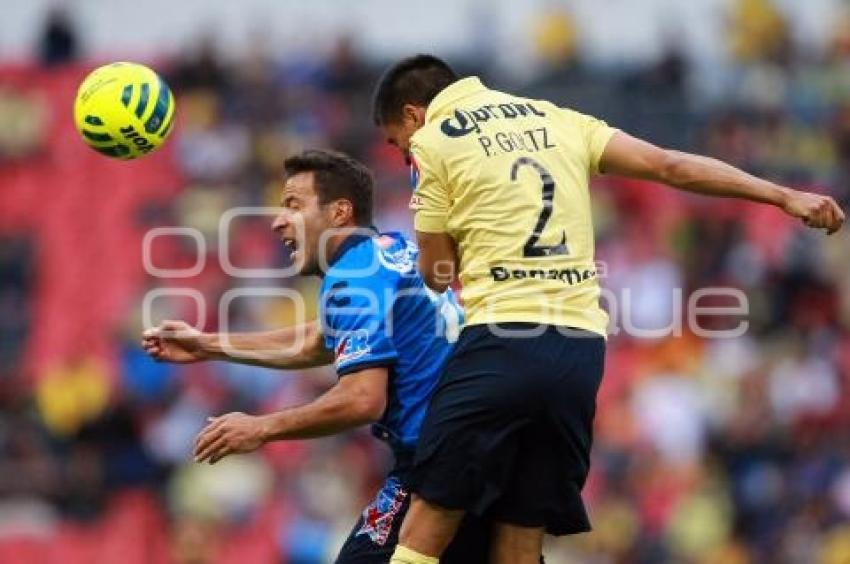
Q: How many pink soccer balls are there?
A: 0